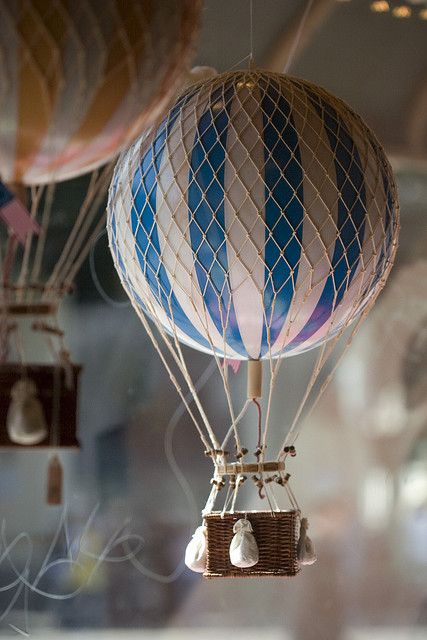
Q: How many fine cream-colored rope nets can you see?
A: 2